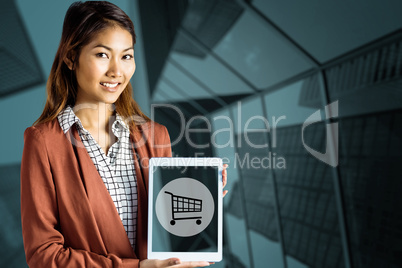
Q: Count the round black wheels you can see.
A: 2